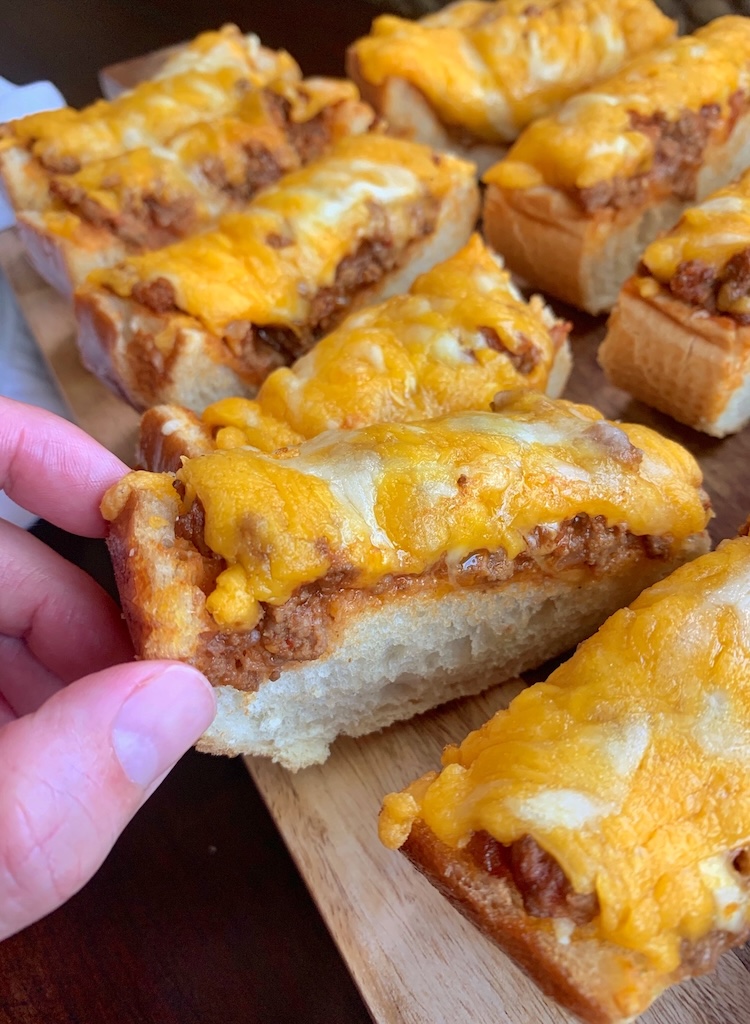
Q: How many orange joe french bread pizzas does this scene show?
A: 9